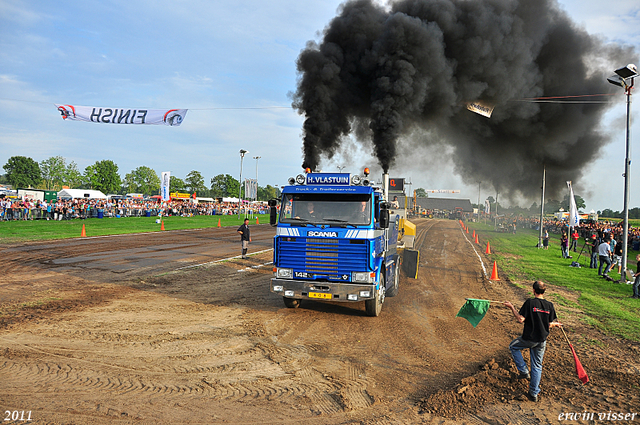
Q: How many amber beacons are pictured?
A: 2